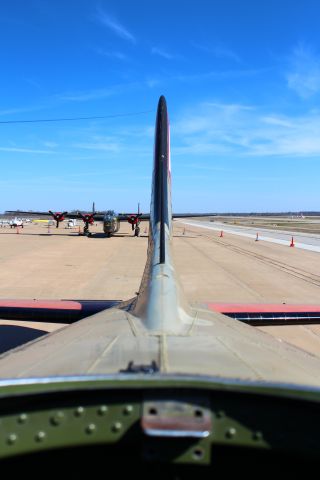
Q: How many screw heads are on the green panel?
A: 12